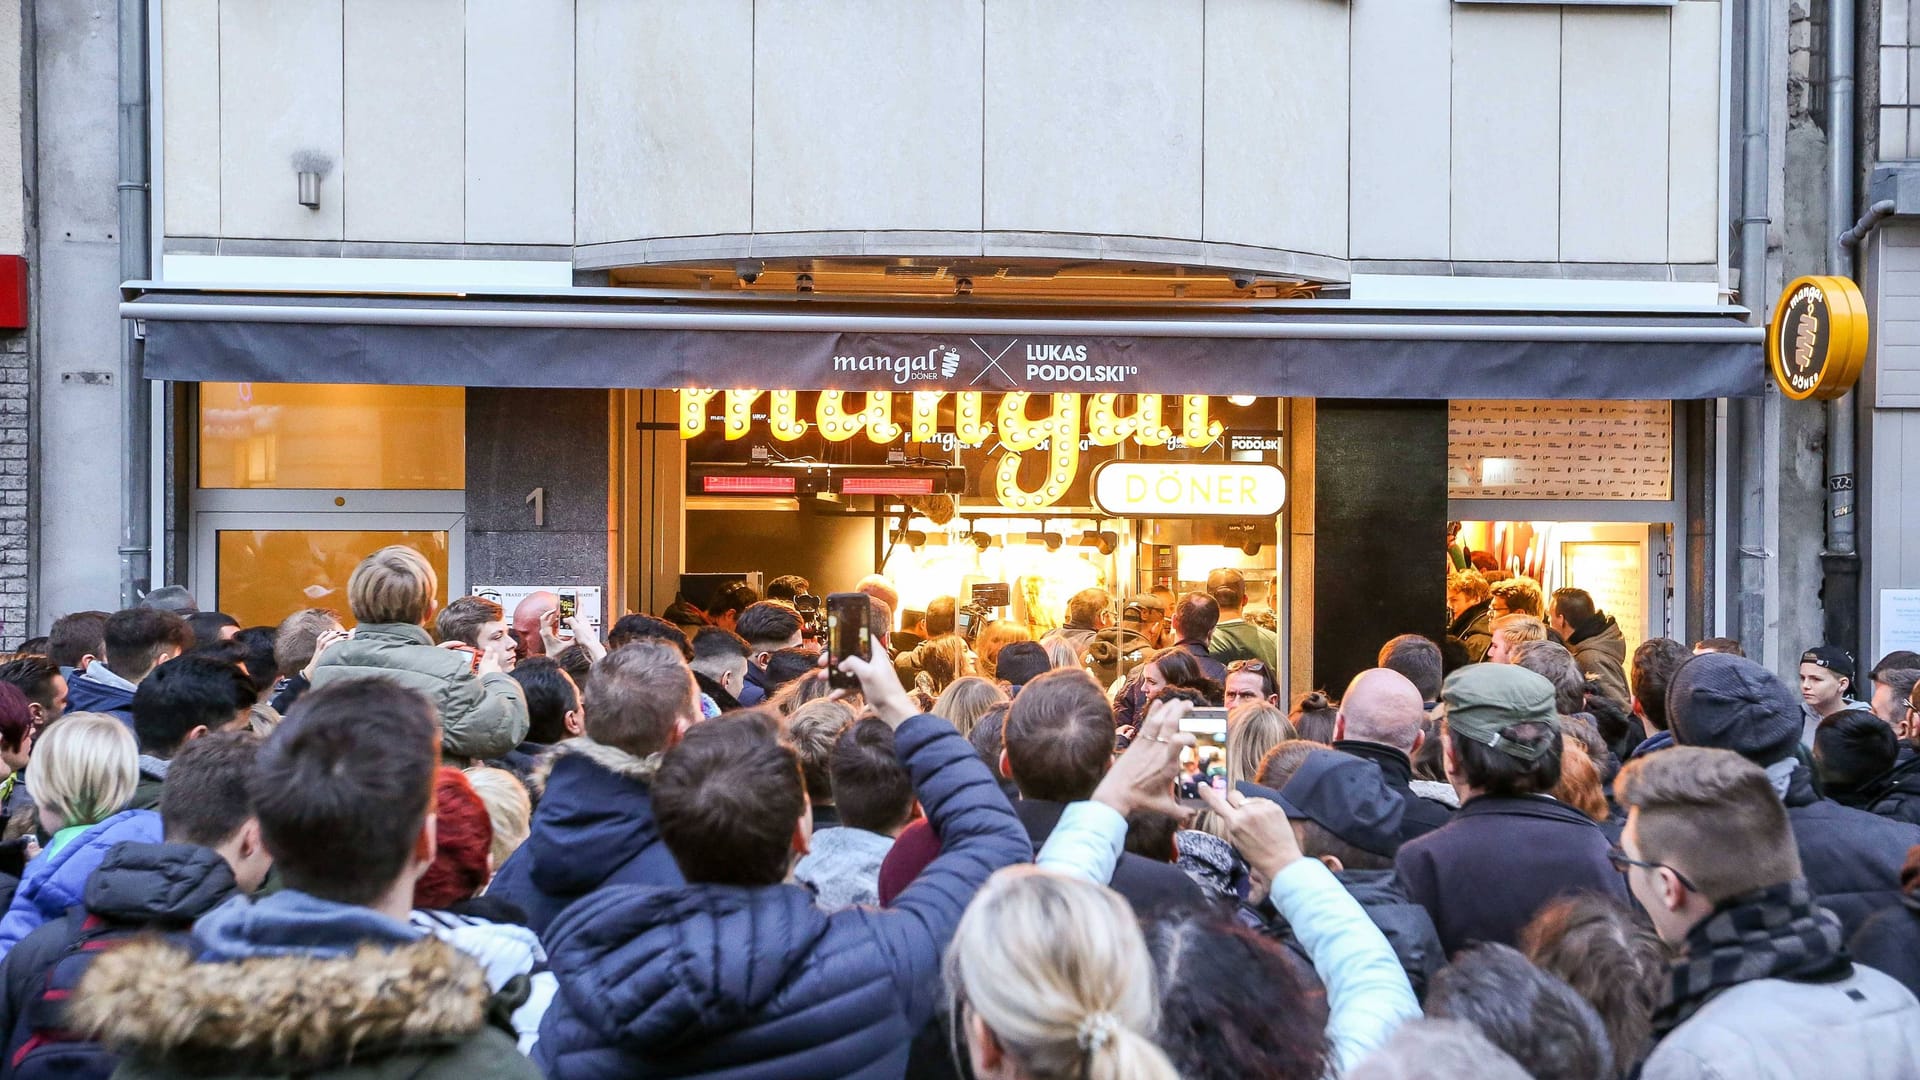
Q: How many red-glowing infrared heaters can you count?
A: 2